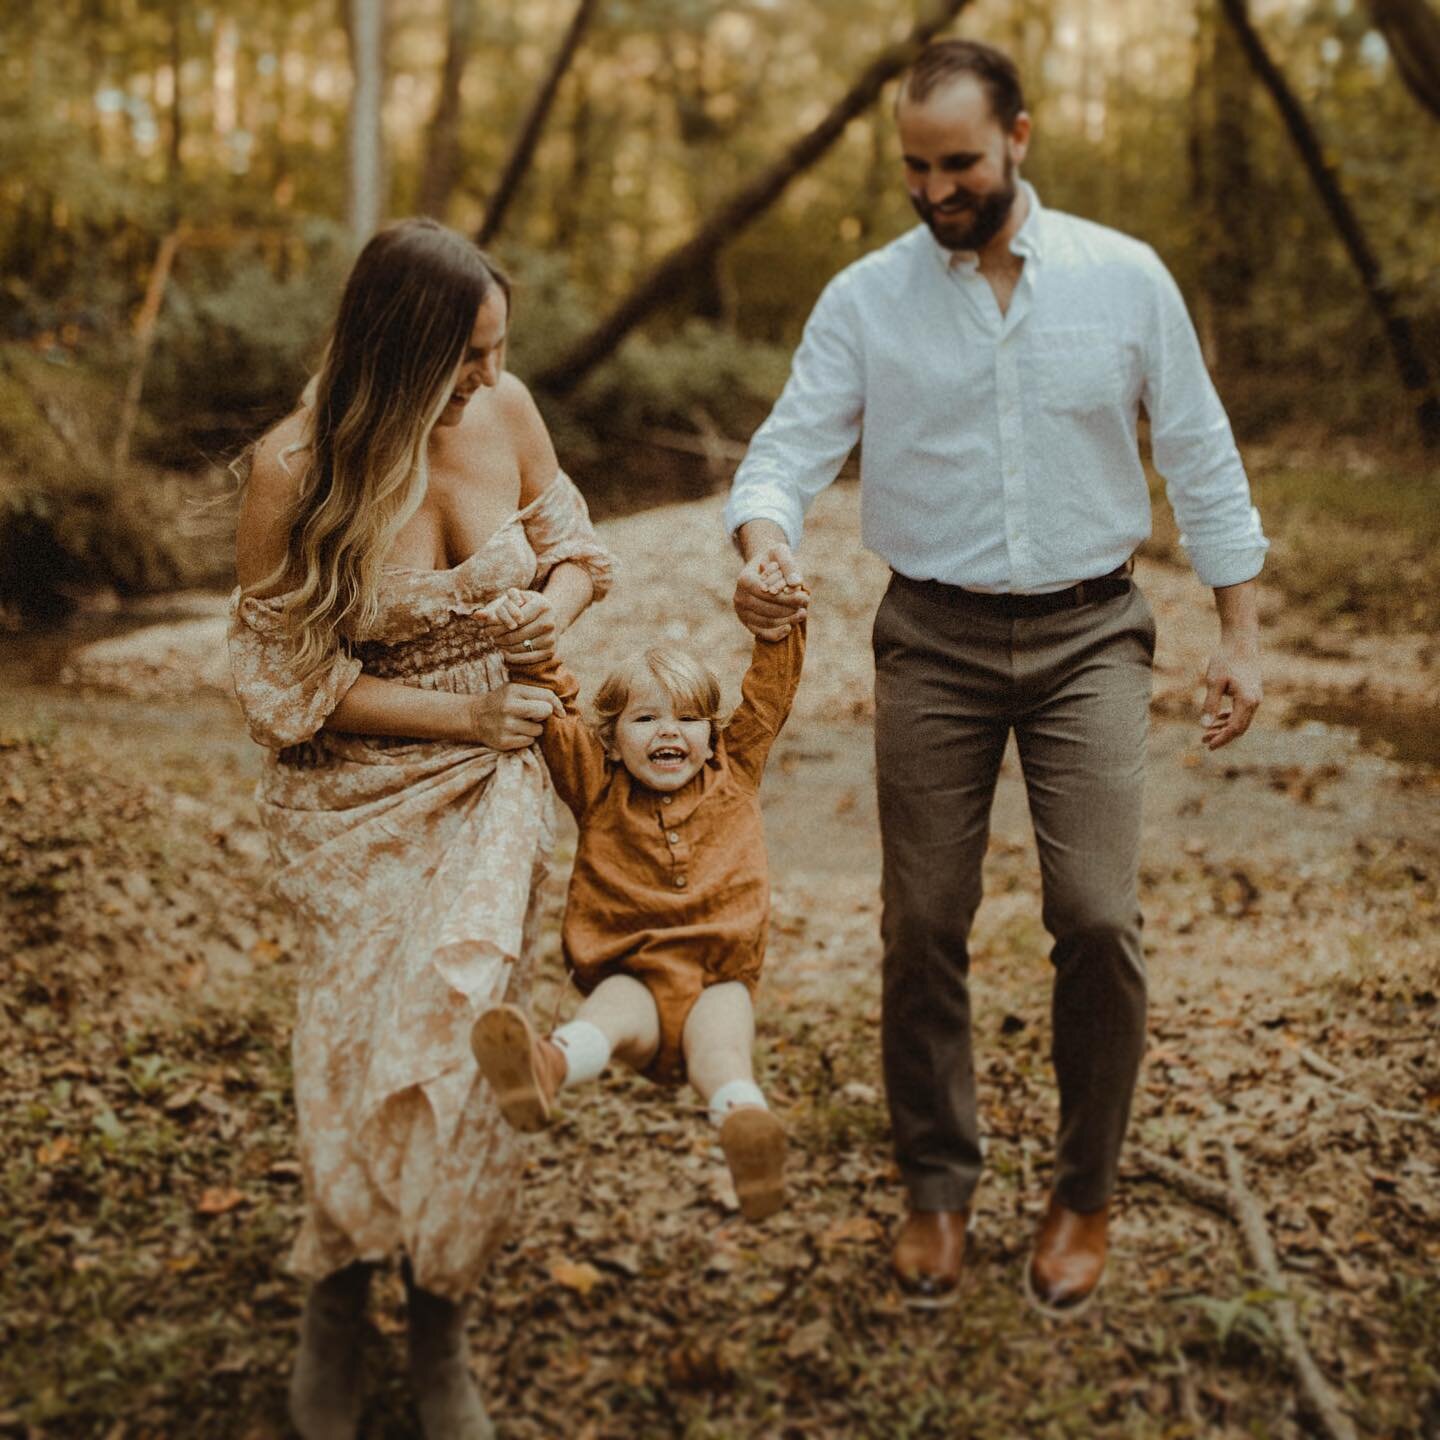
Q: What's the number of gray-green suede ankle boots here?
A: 2